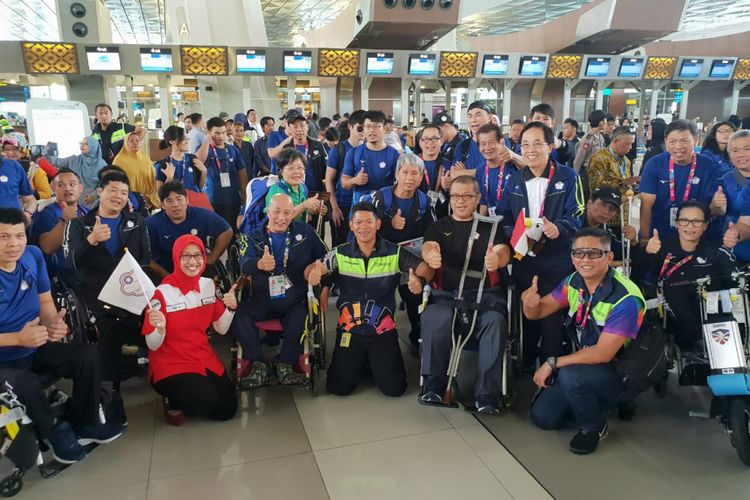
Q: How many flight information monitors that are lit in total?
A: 12